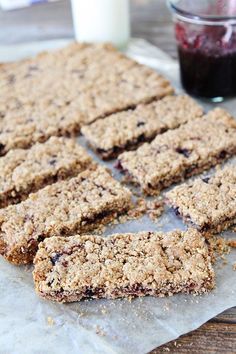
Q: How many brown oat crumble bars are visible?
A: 6